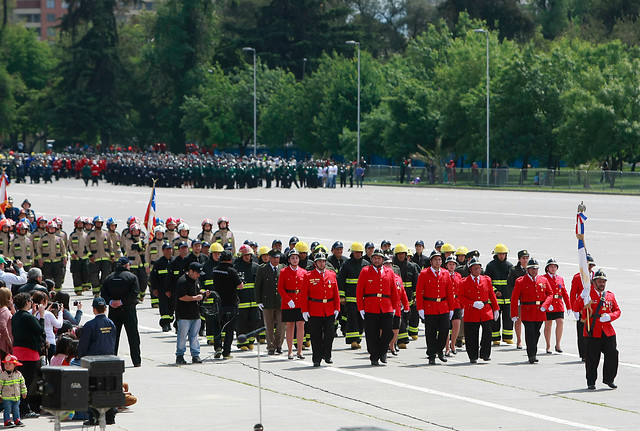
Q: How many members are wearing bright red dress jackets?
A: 11